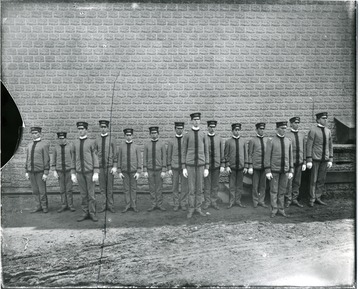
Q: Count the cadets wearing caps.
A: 14